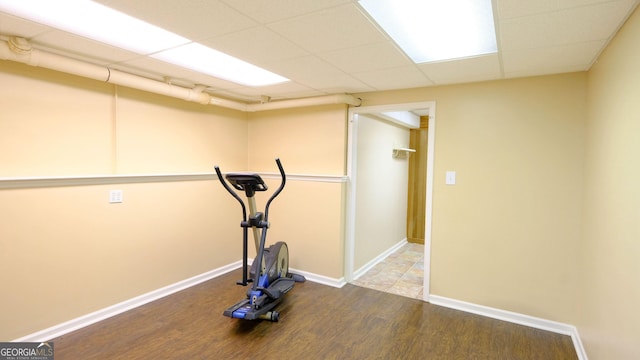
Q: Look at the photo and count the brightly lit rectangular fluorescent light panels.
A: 3